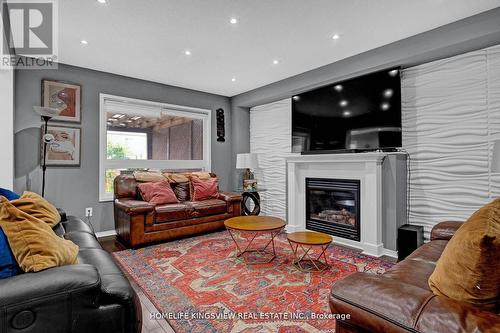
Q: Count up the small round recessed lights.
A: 7